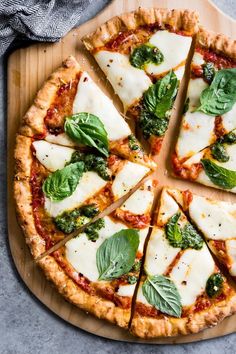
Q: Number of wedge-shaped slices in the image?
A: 8